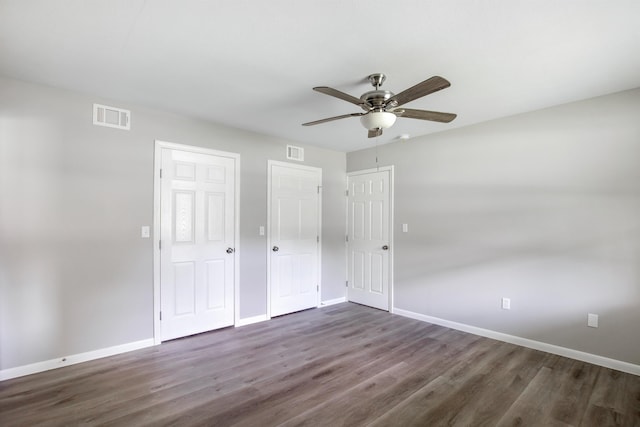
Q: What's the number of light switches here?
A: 3